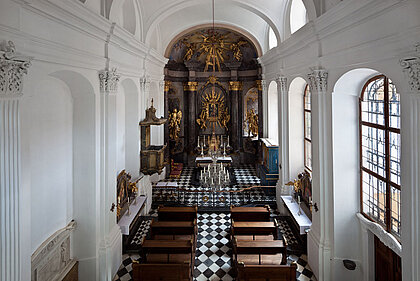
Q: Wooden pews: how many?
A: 8